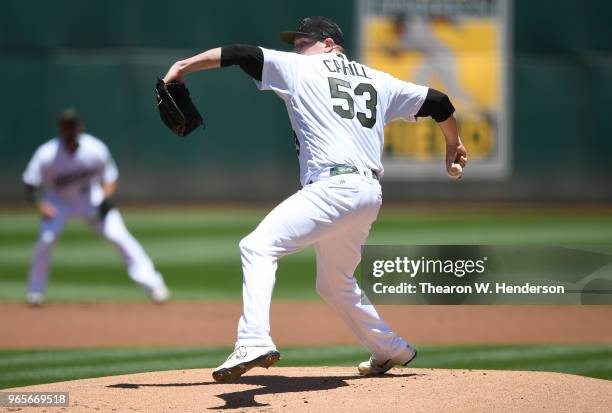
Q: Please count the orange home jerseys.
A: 0